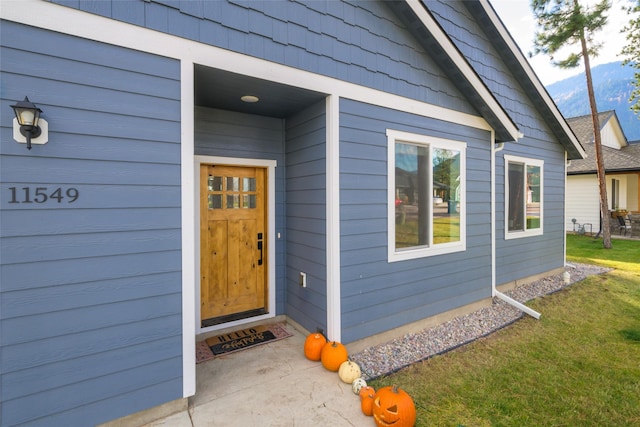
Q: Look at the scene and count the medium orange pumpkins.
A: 2